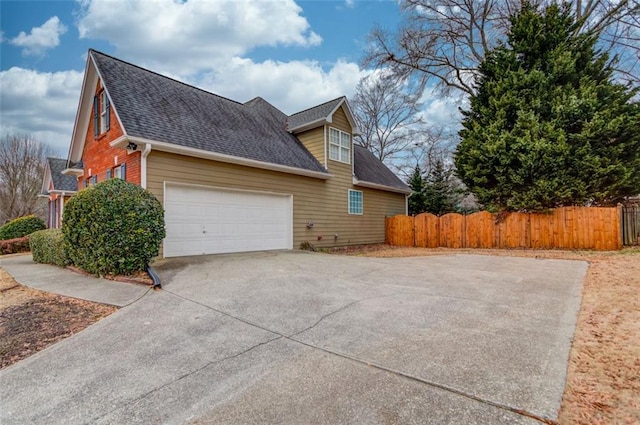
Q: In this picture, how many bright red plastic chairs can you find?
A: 0